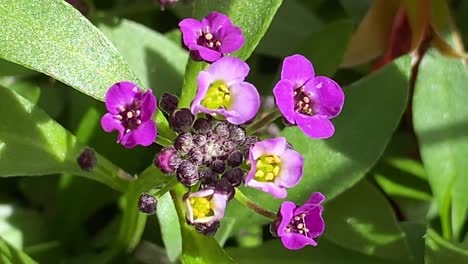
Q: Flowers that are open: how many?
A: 7